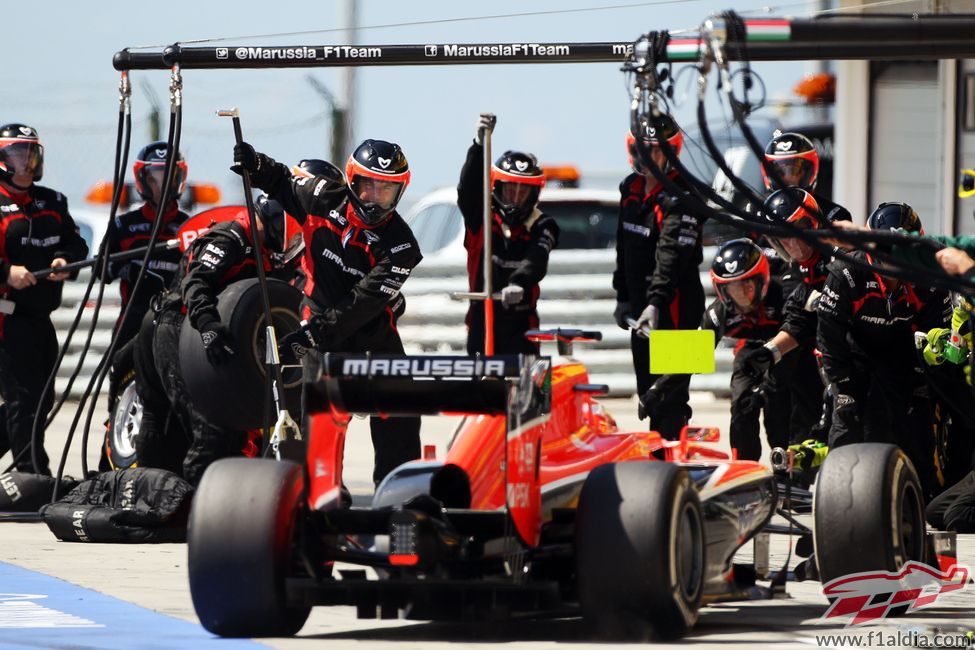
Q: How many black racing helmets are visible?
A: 11